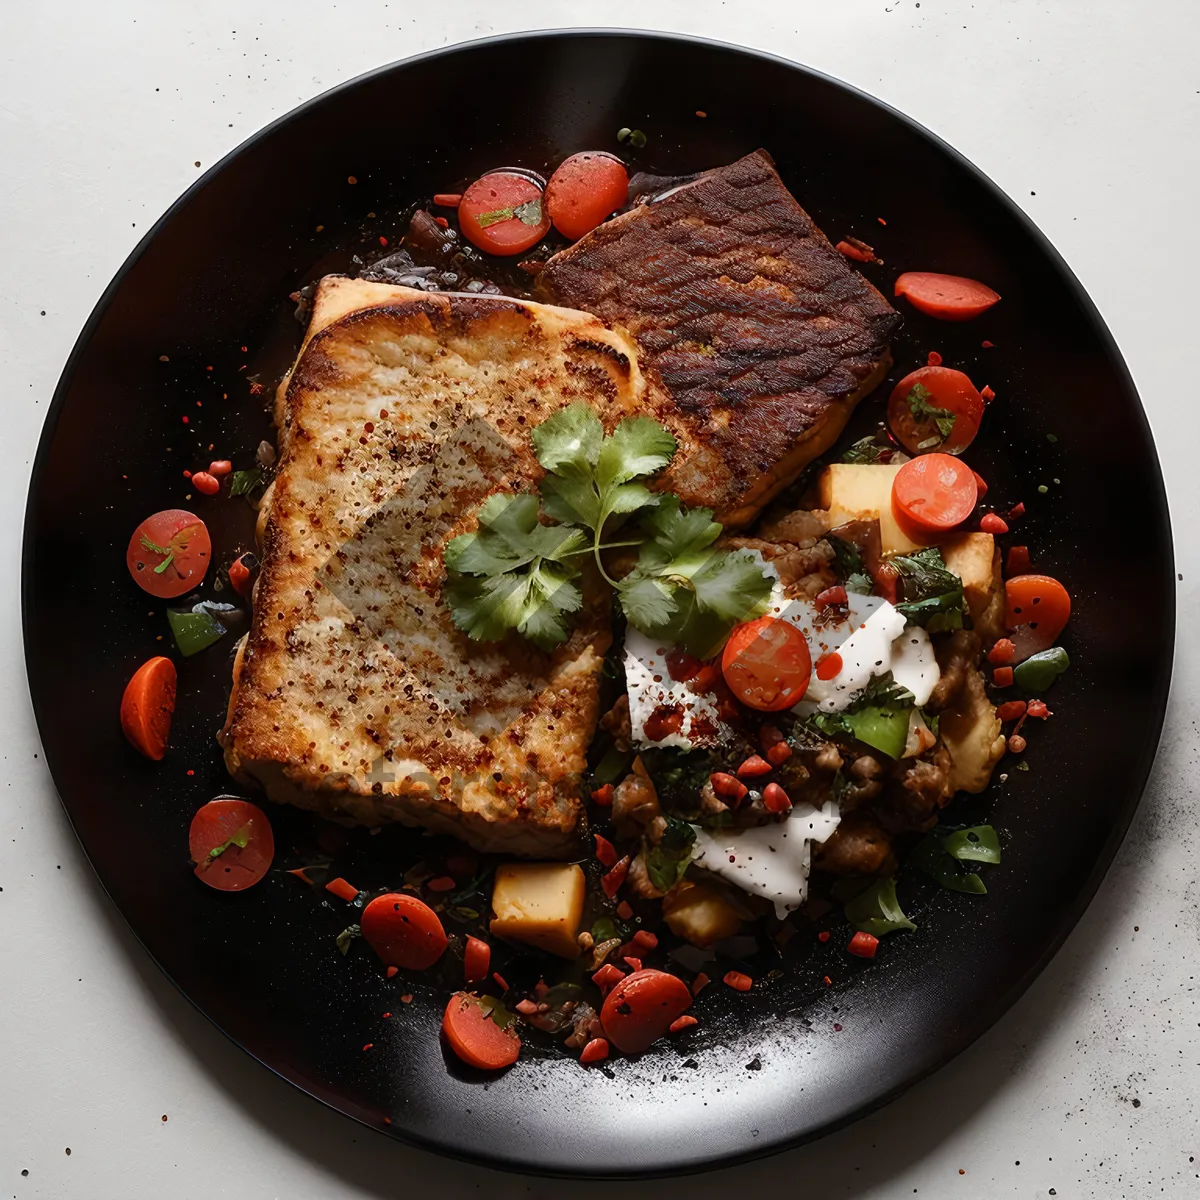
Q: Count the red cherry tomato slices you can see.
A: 13